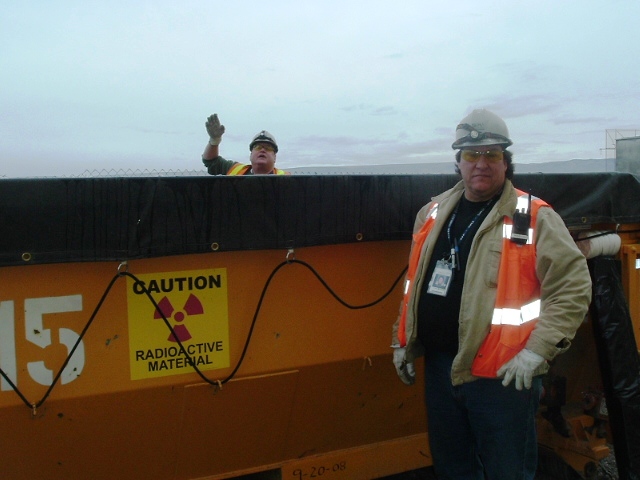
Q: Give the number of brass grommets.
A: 4